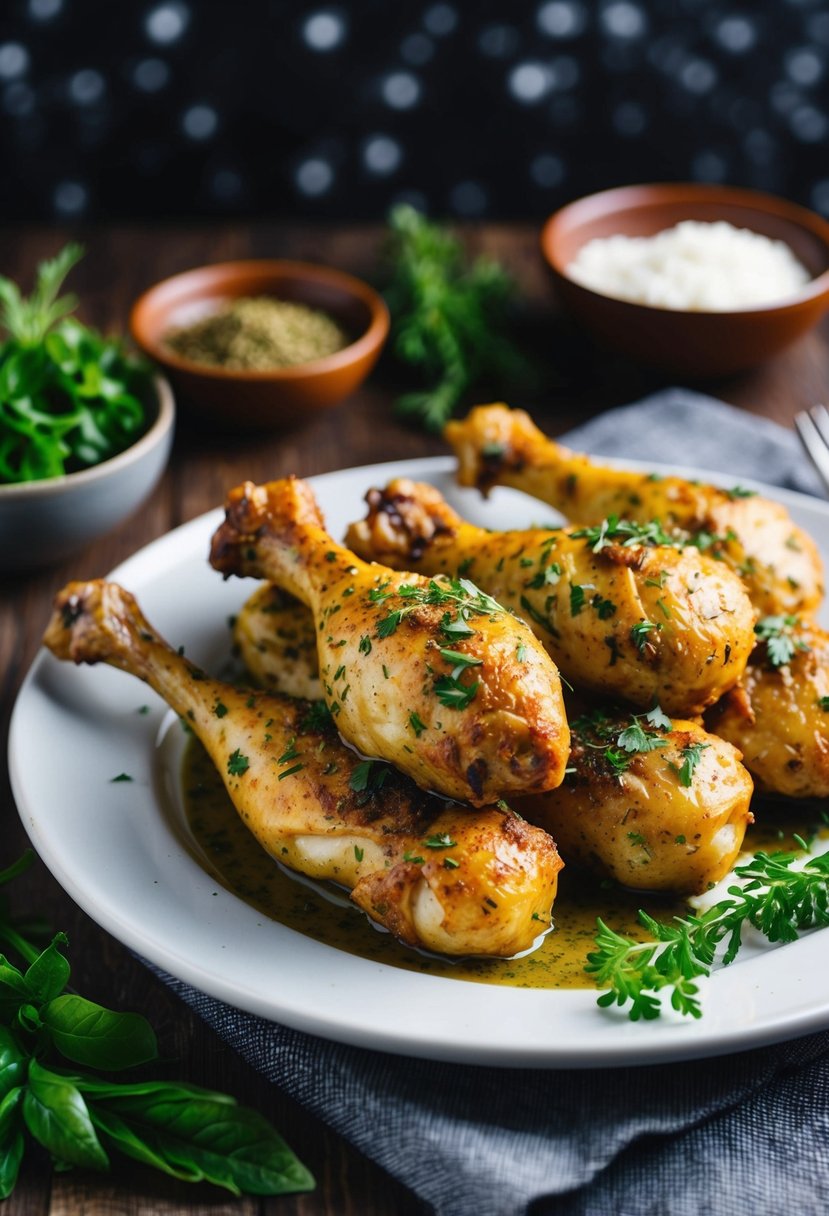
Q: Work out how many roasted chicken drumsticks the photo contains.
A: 7